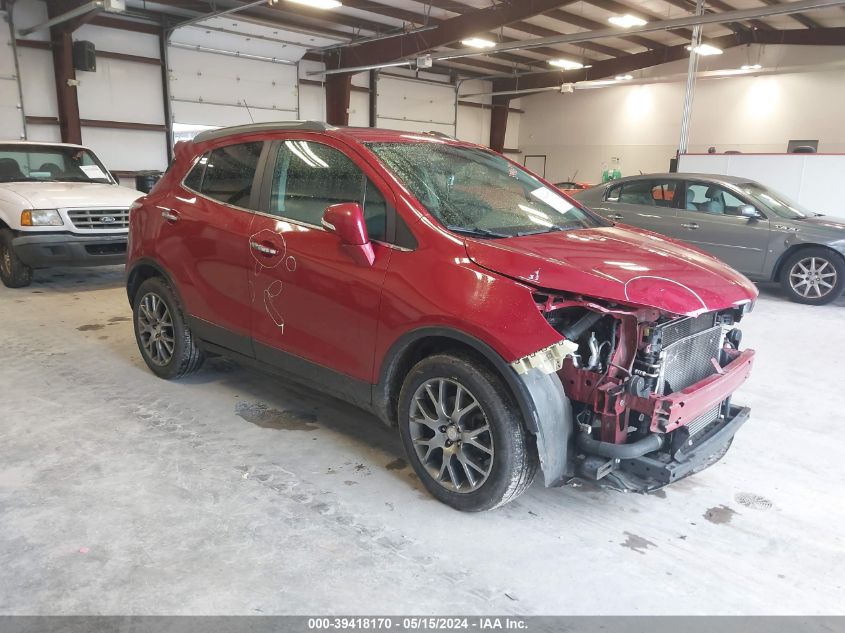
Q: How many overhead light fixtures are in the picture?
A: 7